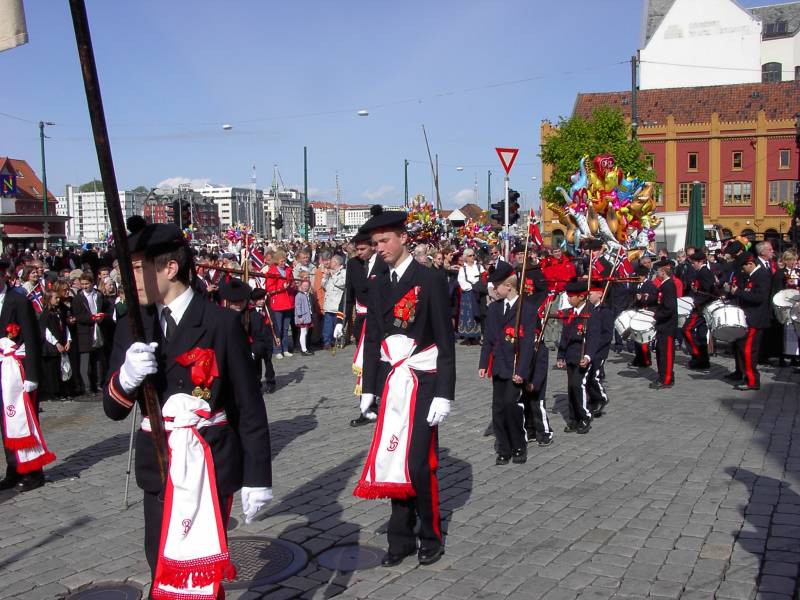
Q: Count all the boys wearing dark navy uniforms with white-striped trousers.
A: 4